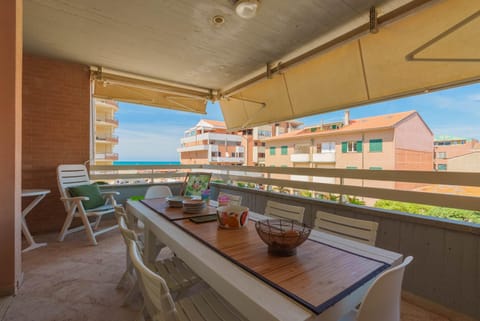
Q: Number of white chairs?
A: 9